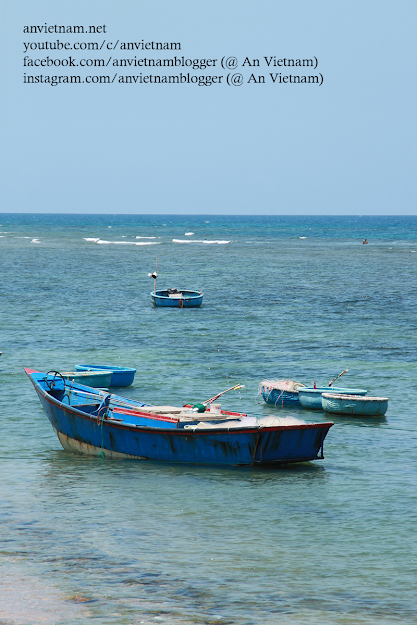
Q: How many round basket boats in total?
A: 6